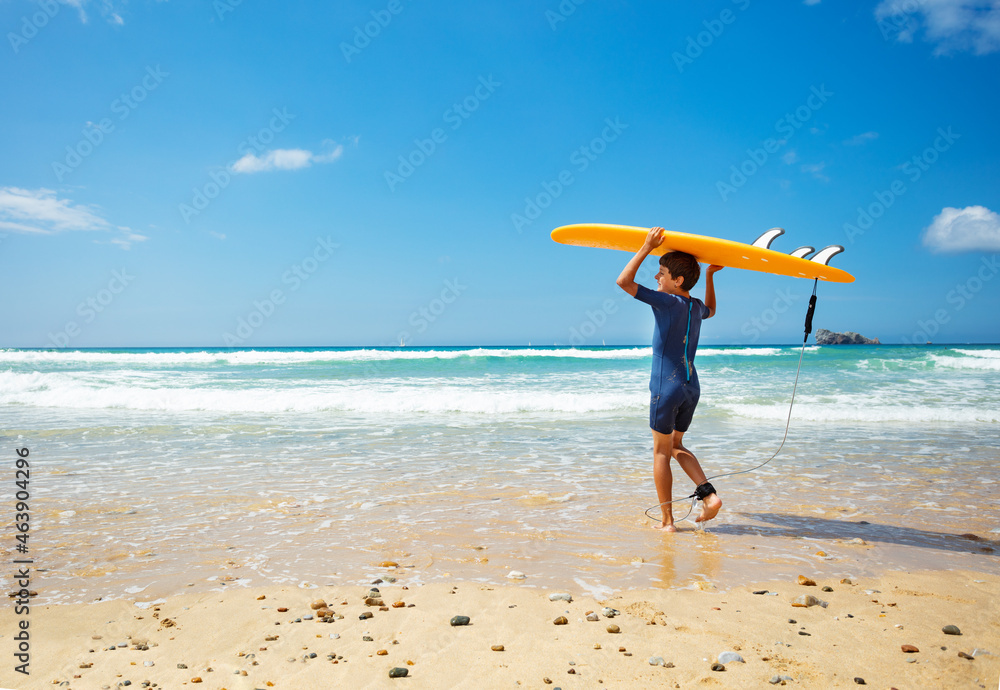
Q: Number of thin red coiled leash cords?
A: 0